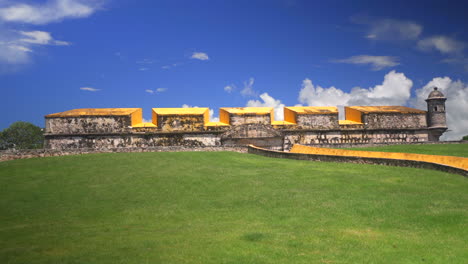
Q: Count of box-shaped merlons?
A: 5